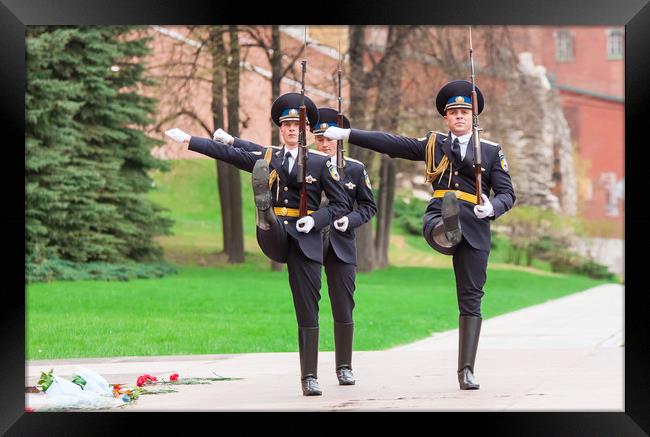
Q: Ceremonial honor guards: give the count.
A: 3